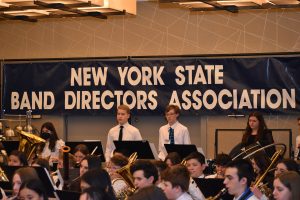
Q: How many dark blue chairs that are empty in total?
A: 0